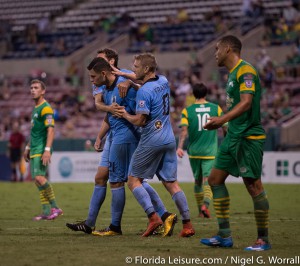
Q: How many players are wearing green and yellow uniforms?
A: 3